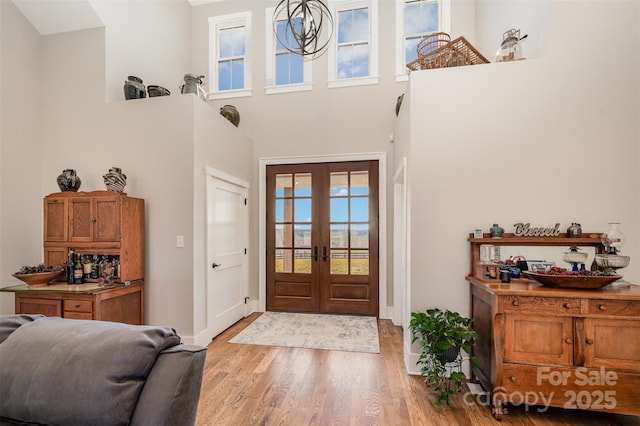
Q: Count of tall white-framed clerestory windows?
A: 4